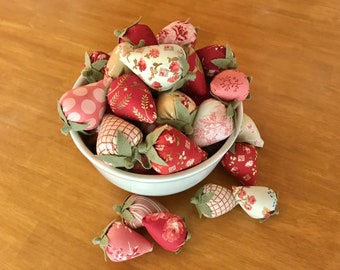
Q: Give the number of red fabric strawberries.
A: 8